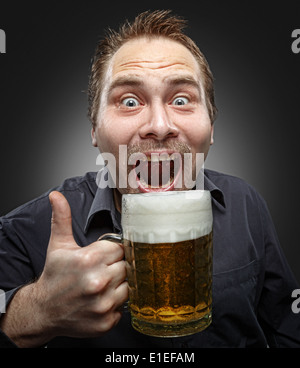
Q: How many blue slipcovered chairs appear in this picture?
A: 0